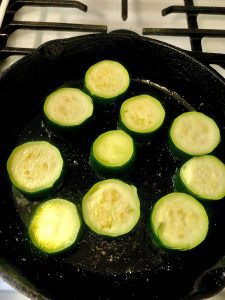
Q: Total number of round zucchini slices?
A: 10